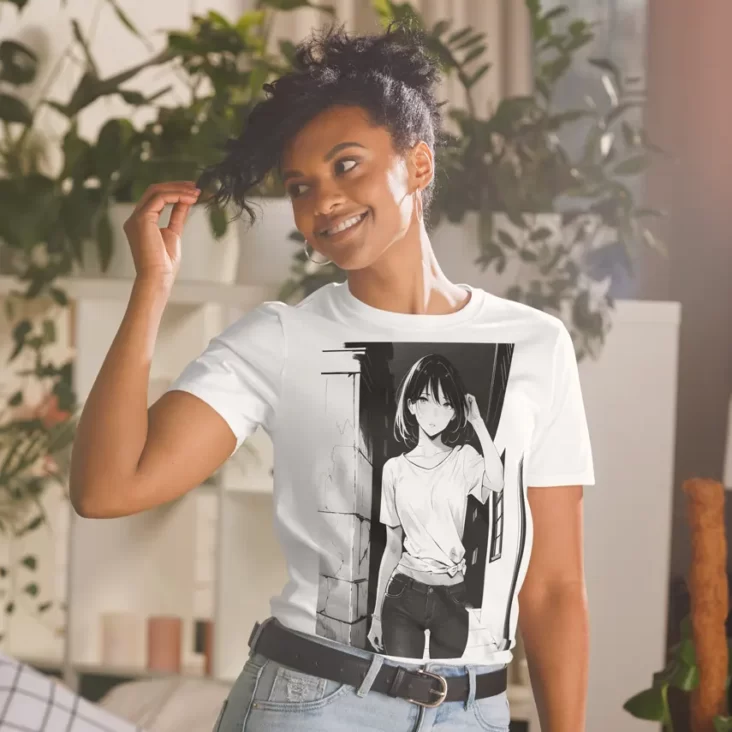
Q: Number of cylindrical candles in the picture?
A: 2